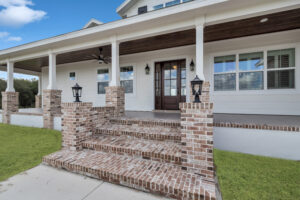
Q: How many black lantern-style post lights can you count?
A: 2